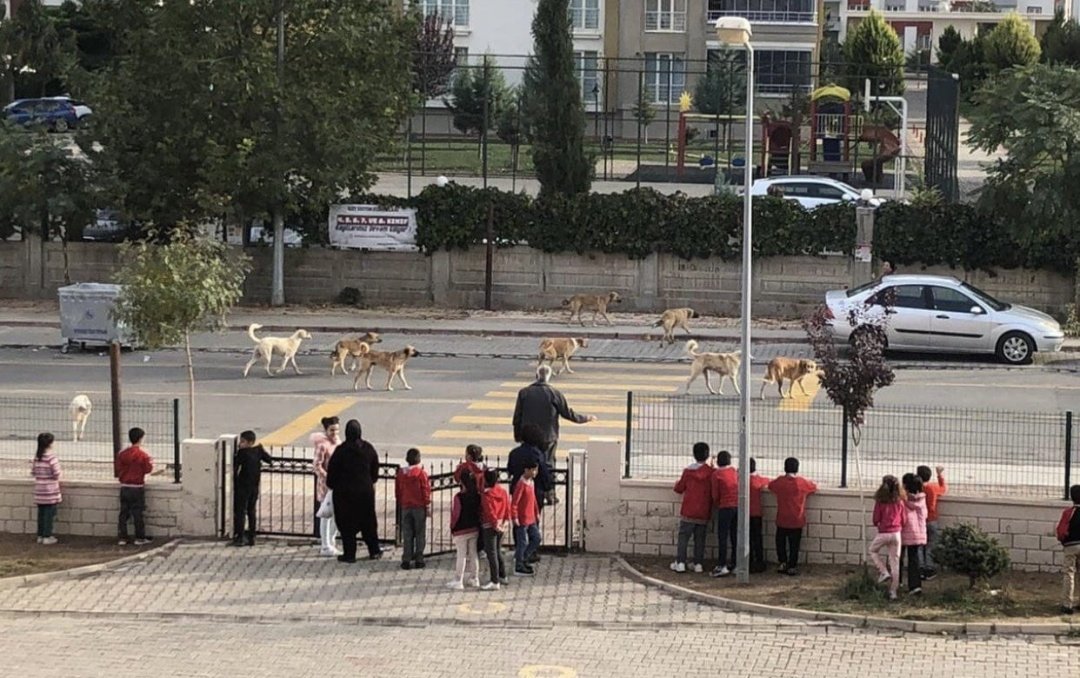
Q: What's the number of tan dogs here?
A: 7